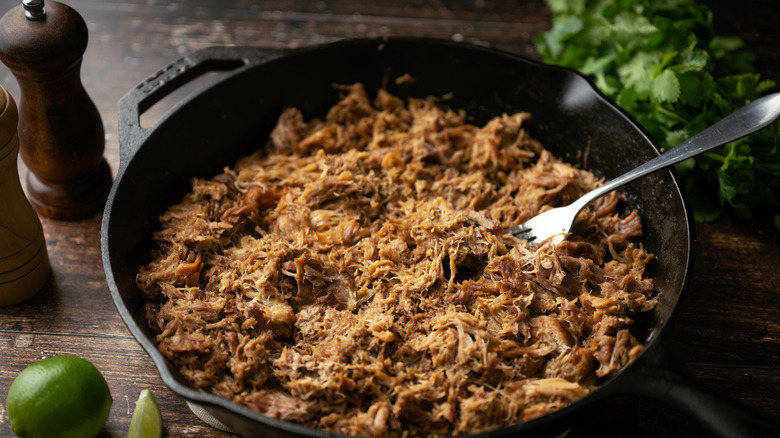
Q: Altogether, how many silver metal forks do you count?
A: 1